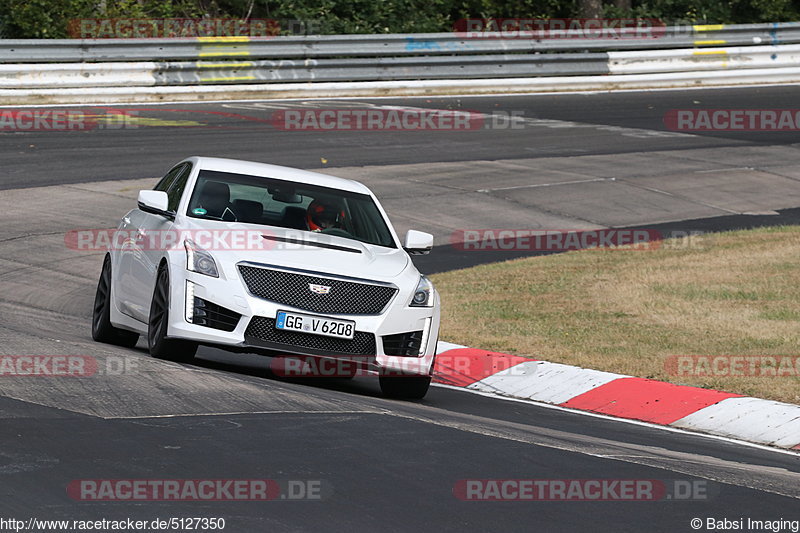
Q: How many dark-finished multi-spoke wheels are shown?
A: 2